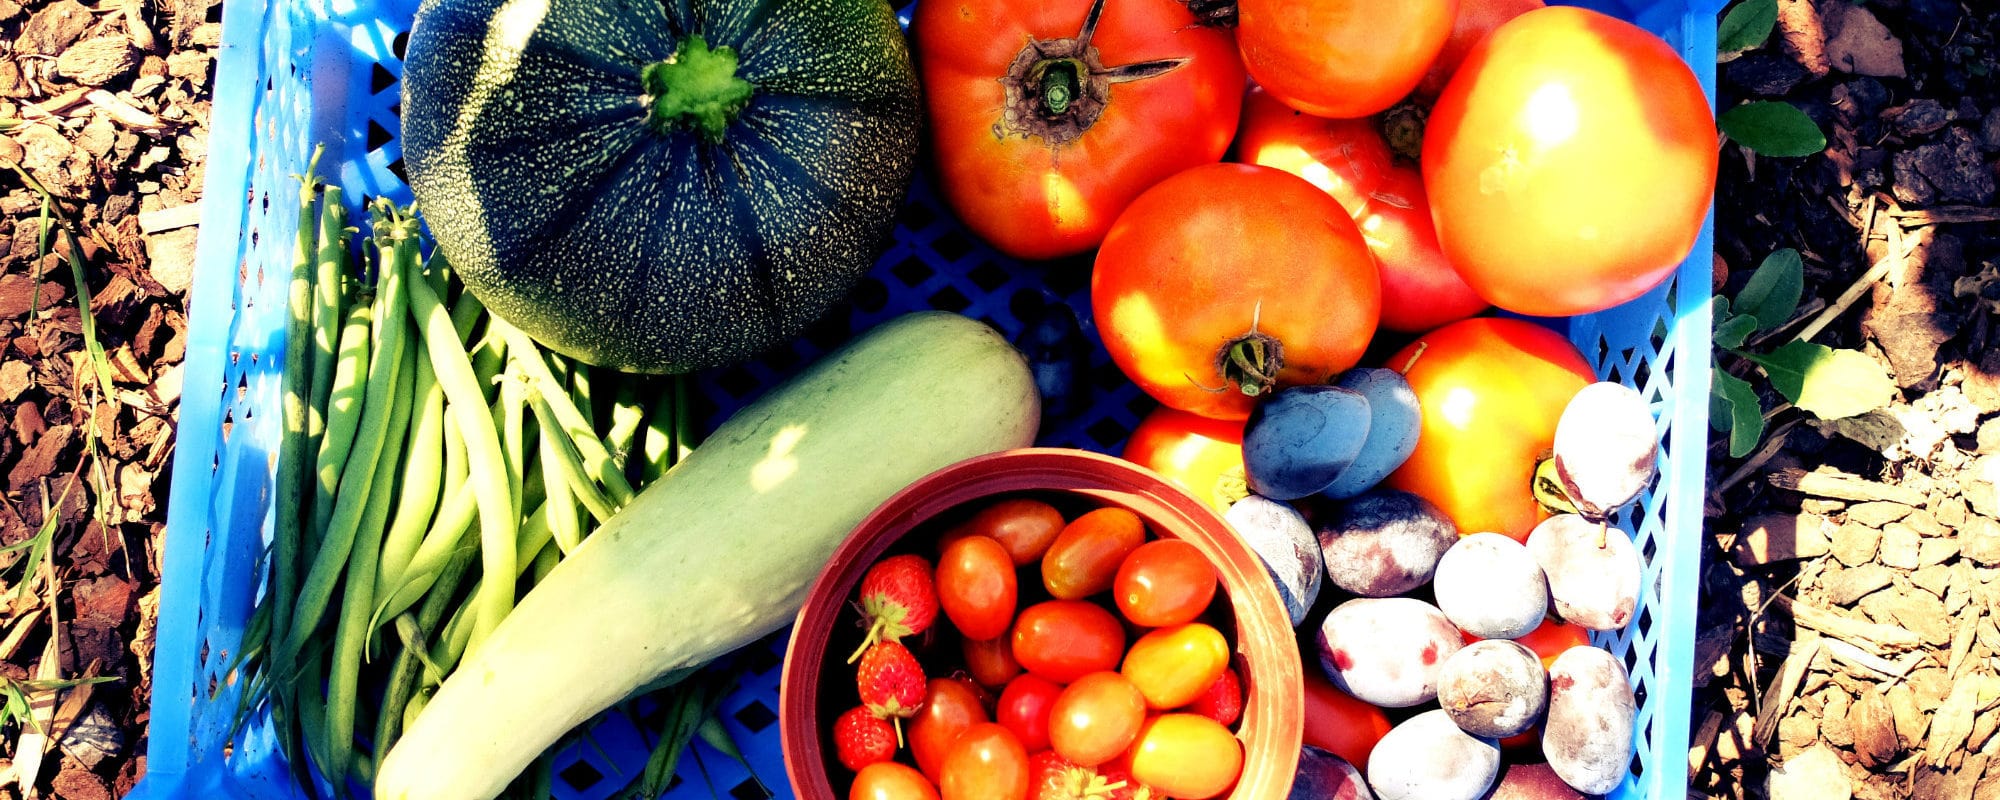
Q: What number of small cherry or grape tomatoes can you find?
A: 13